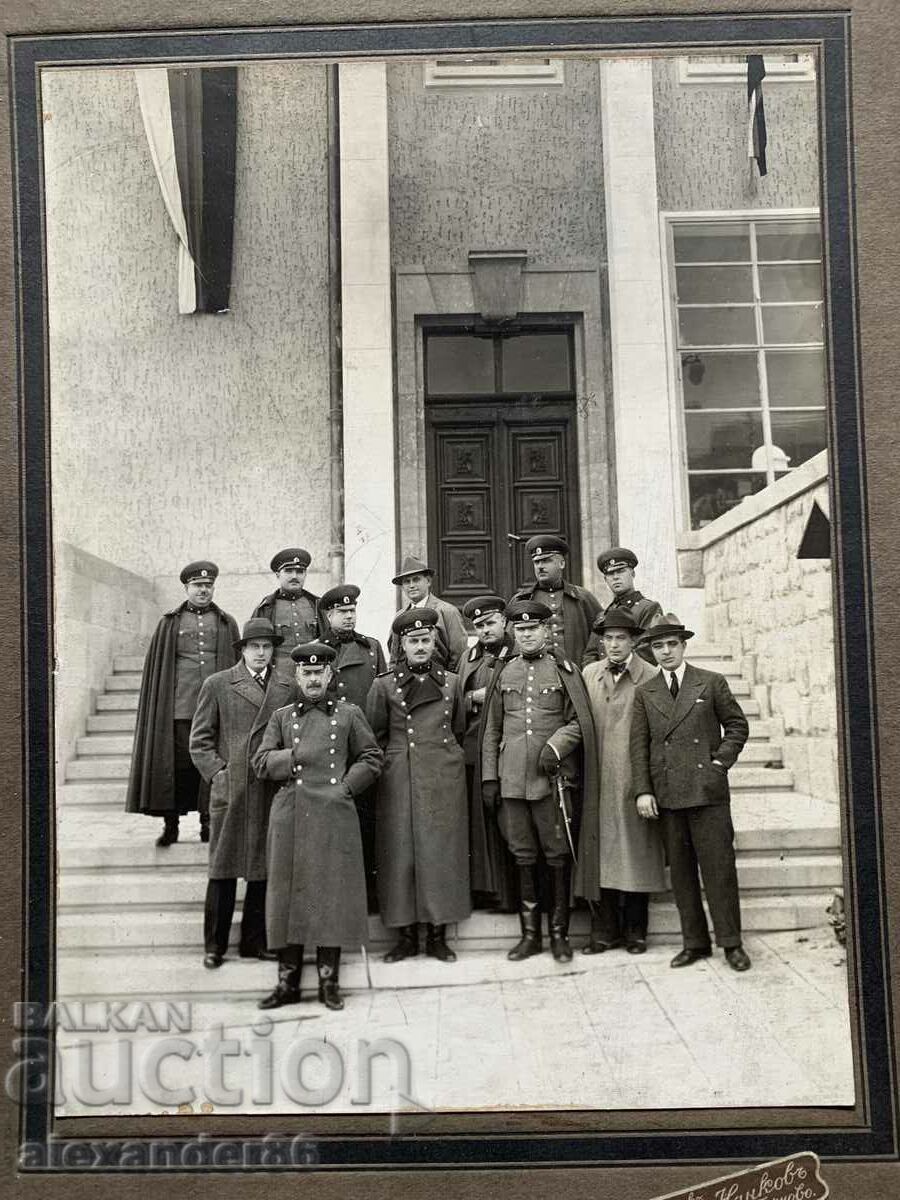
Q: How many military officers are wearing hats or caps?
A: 9